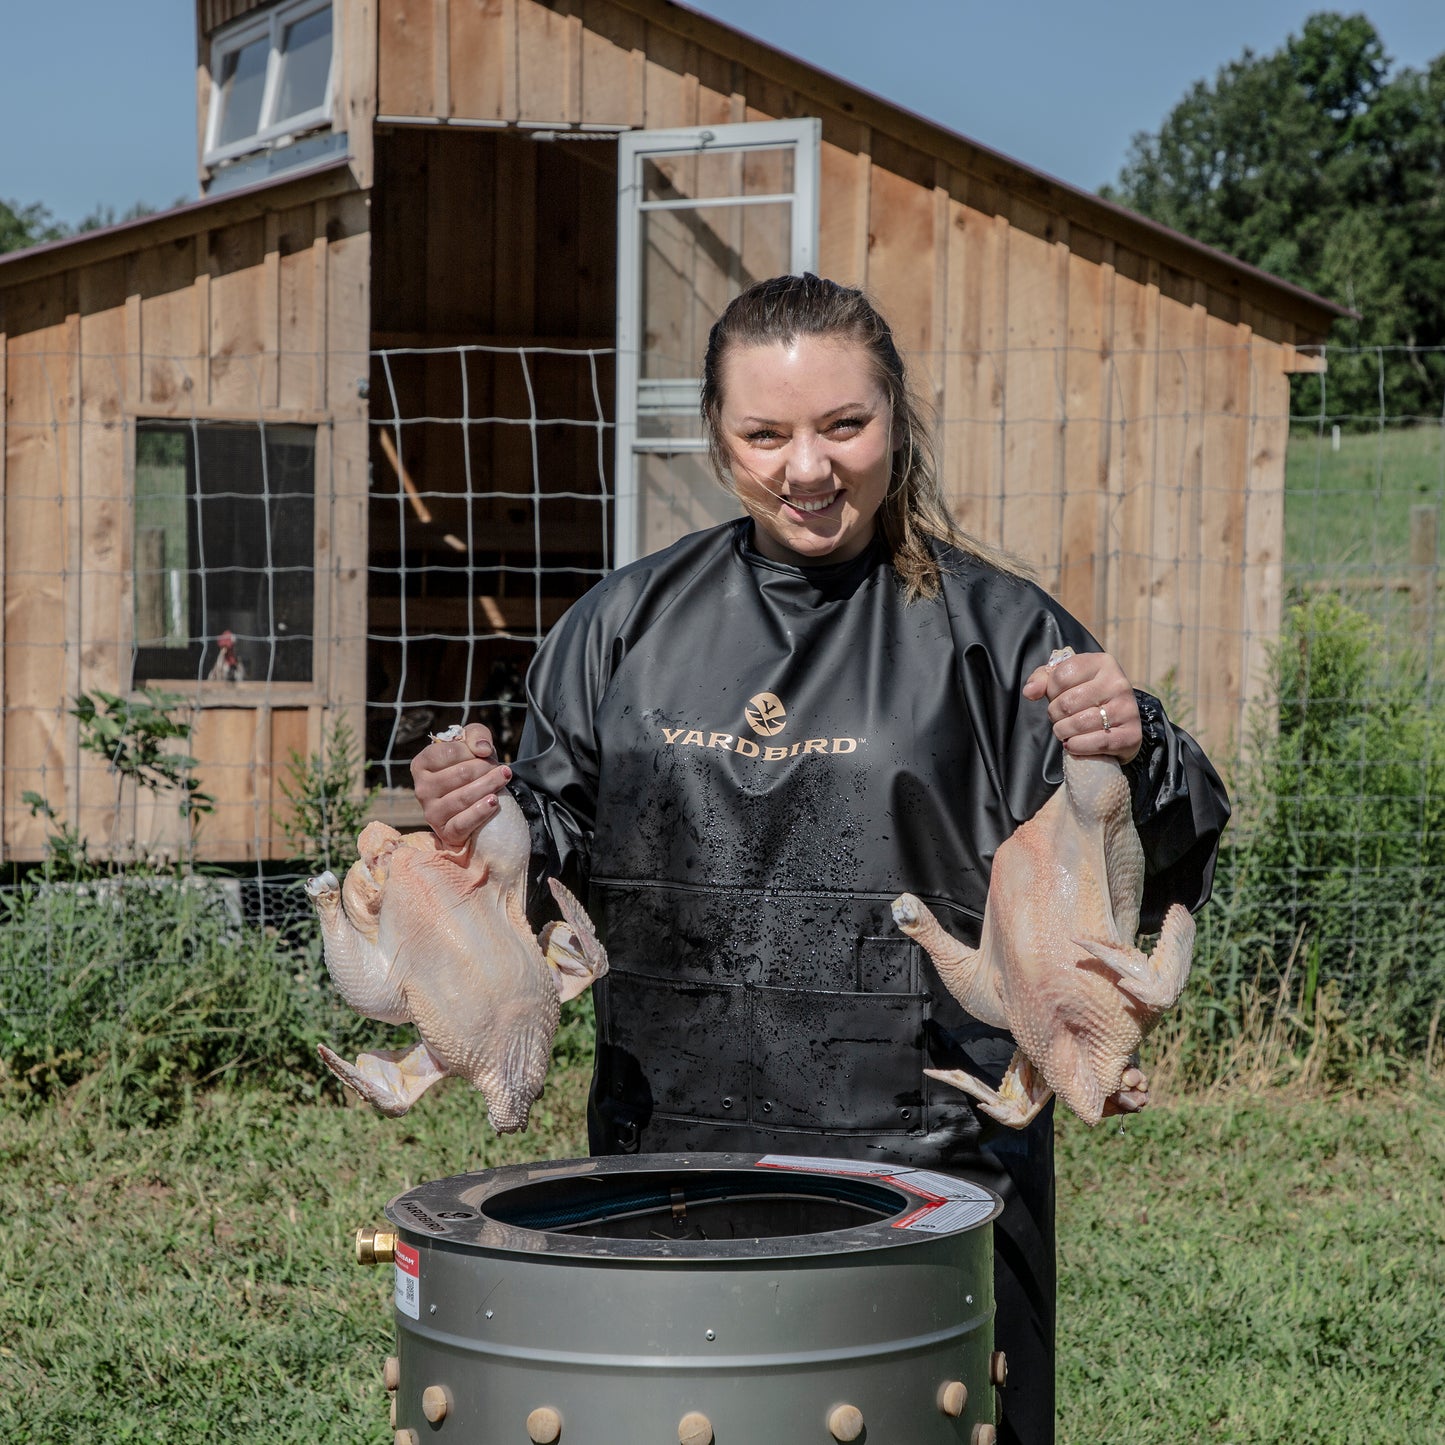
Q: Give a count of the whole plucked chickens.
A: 2